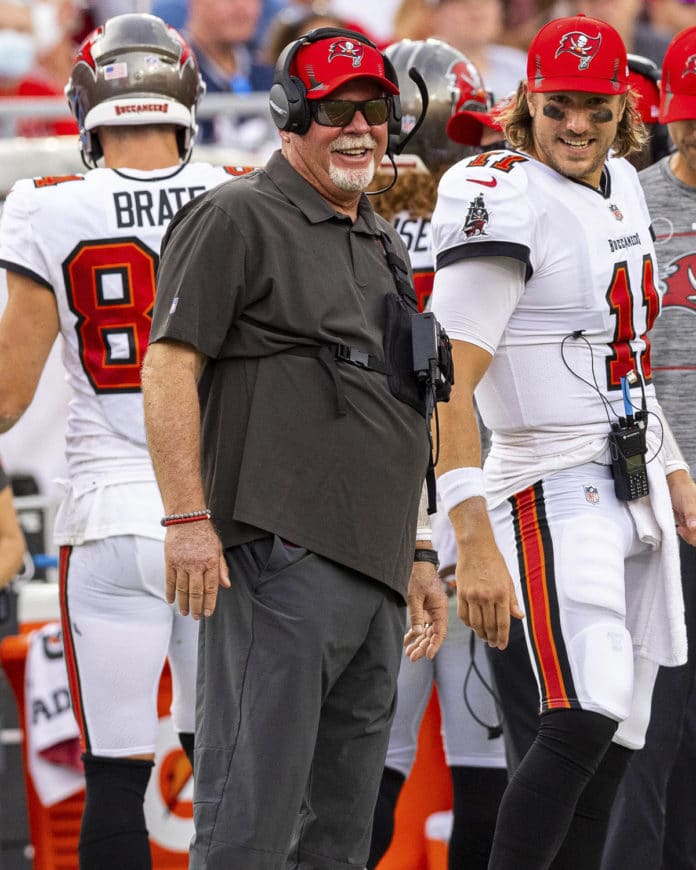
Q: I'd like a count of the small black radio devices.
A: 2